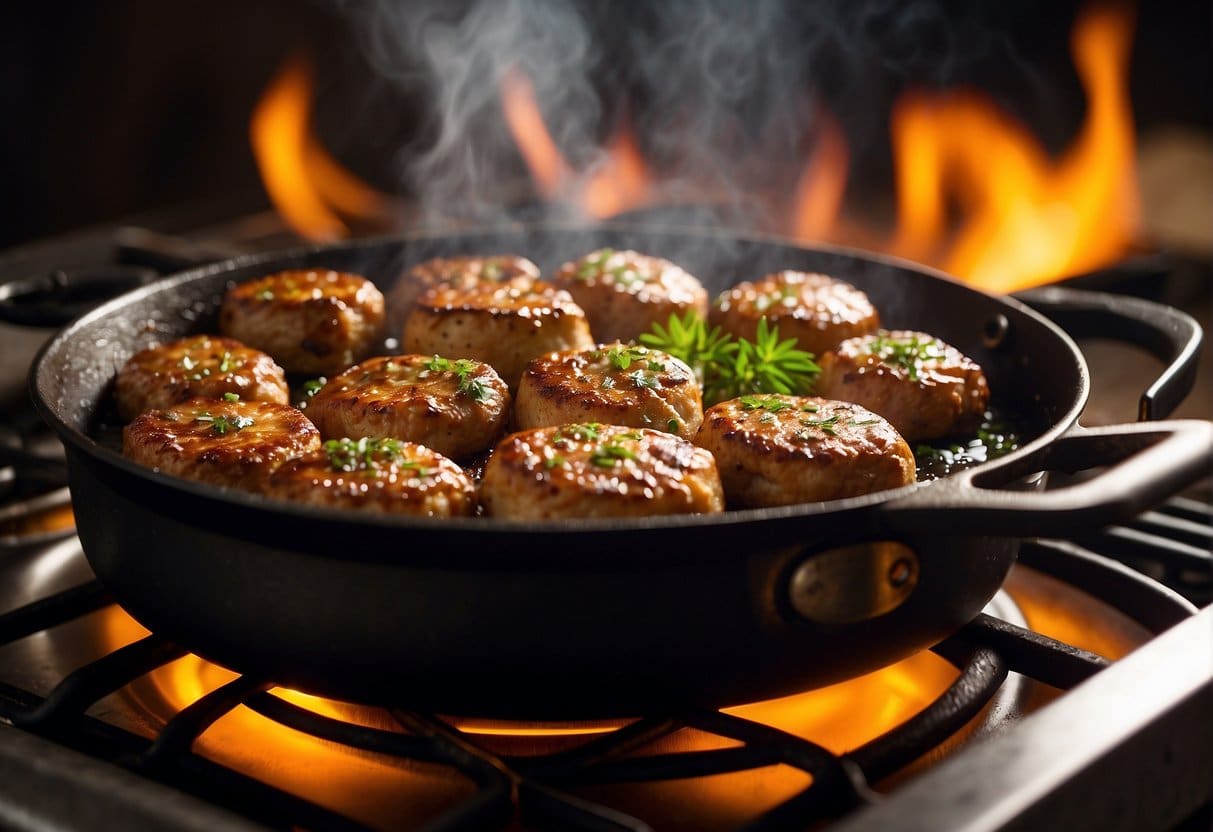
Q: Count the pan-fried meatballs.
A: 13